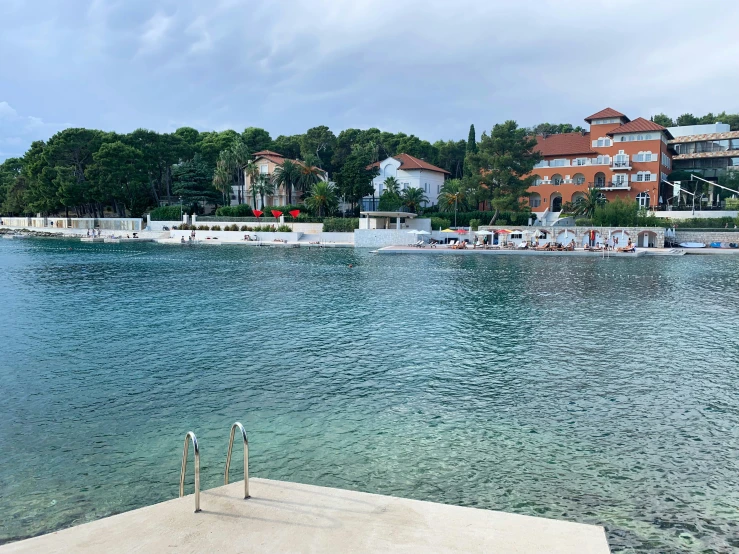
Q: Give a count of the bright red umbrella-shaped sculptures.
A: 3